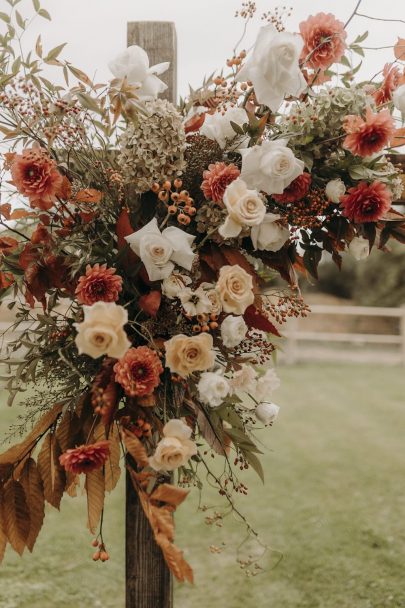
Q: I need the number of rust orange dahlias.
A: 10